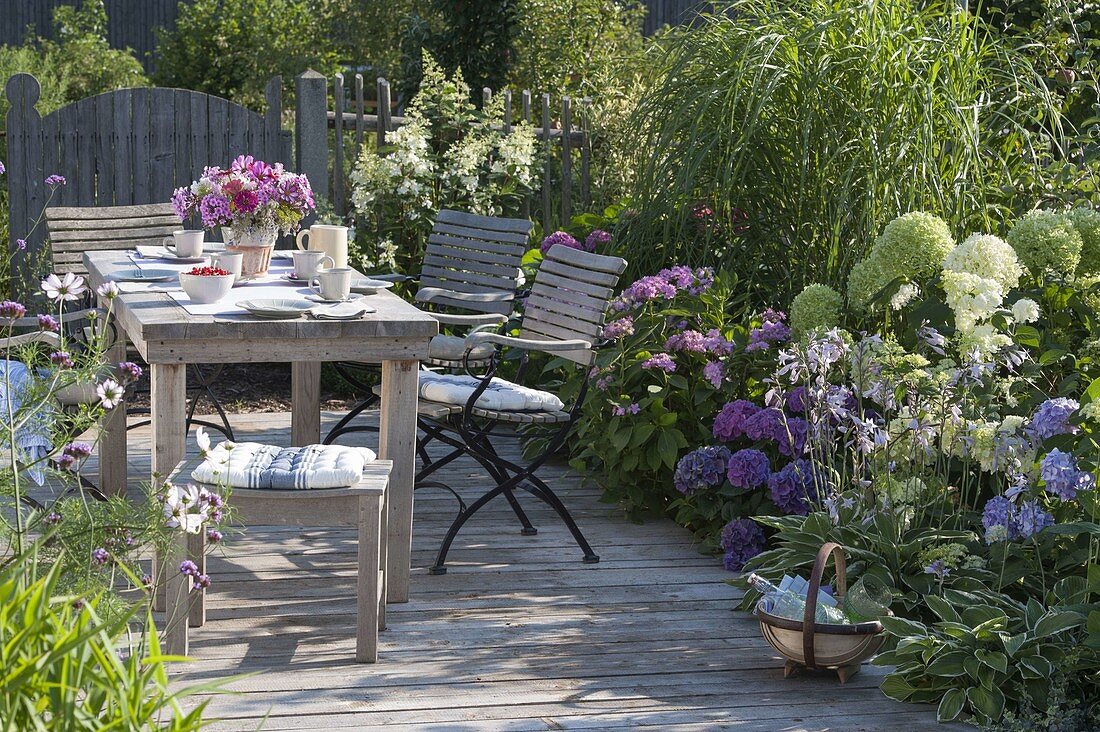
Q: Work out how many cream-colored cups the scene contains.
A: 4